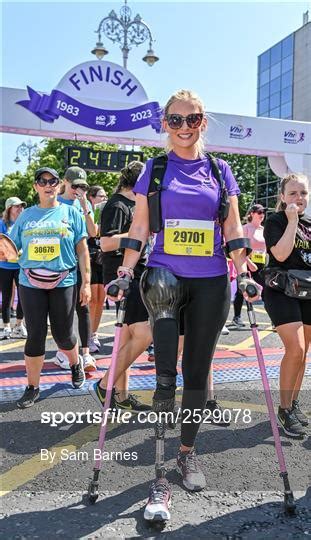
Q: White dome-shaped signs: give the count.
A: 1